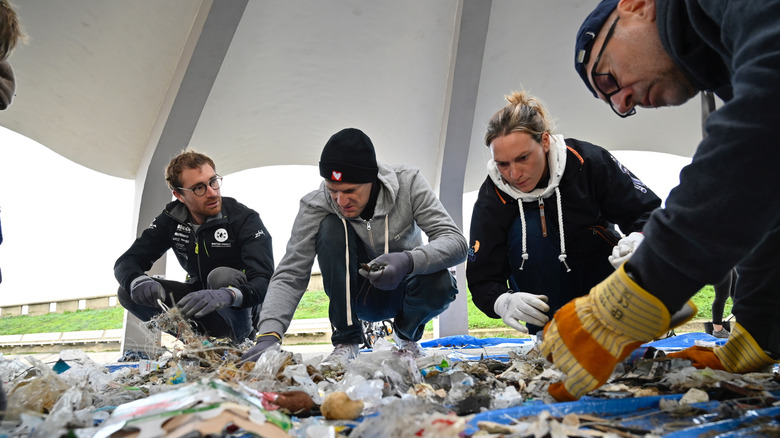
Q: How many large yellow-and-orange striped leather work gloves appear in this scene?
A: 2